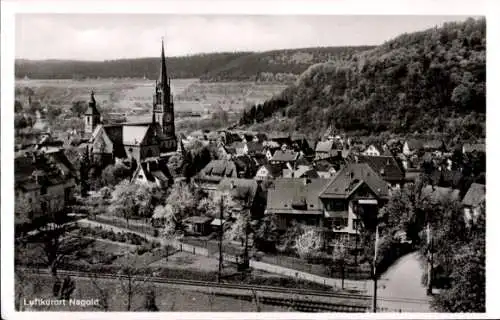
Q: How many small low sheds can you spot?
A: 2